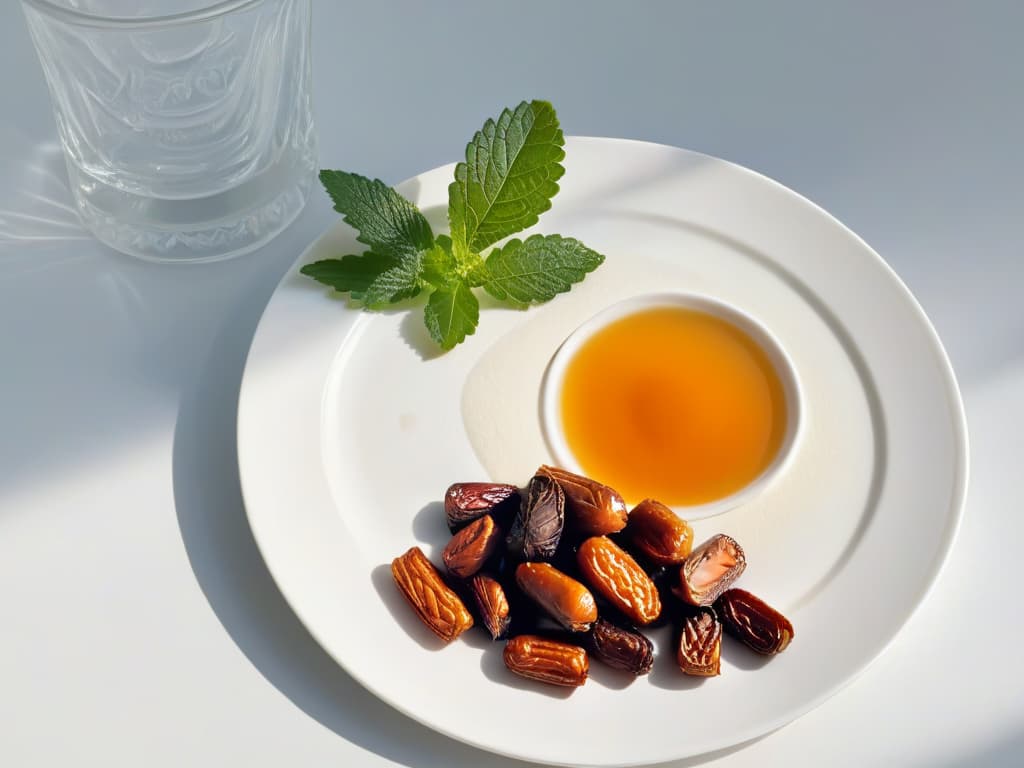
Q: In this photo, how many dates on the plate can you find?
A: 14